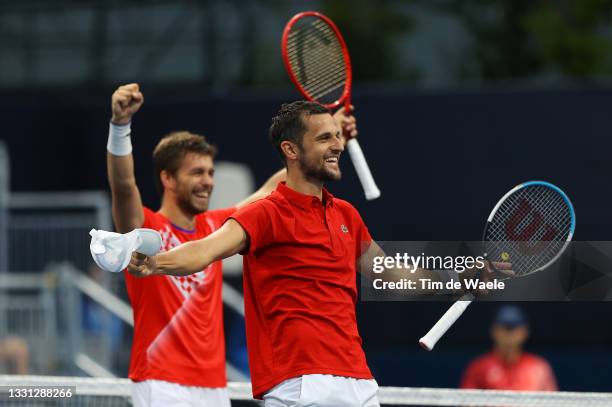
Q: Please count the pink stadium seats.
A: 0